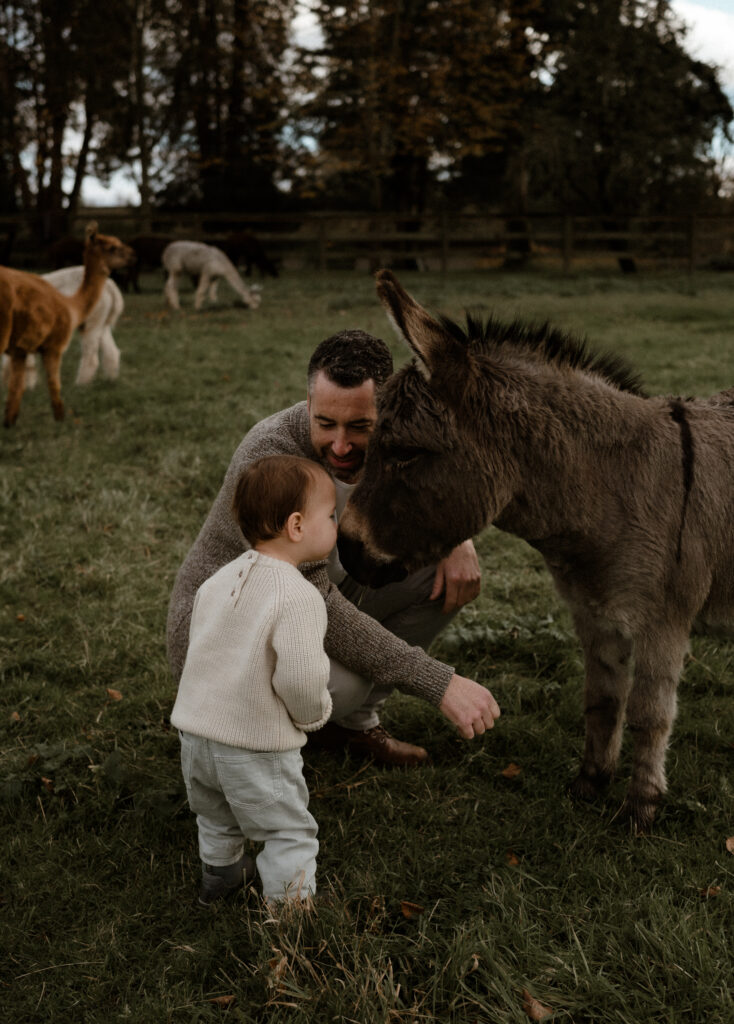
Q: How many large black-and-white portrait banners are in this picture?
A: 0